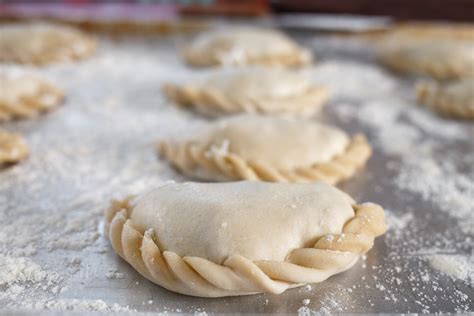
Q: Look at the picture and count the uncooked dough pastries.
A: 9